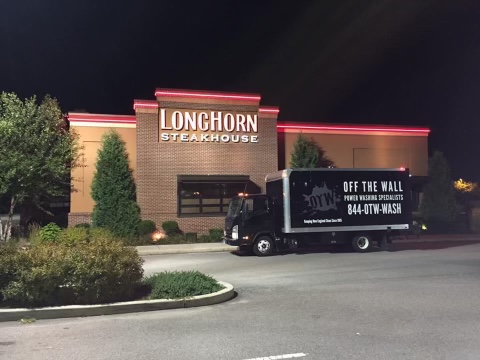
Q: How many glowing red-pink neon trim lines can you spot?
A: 5